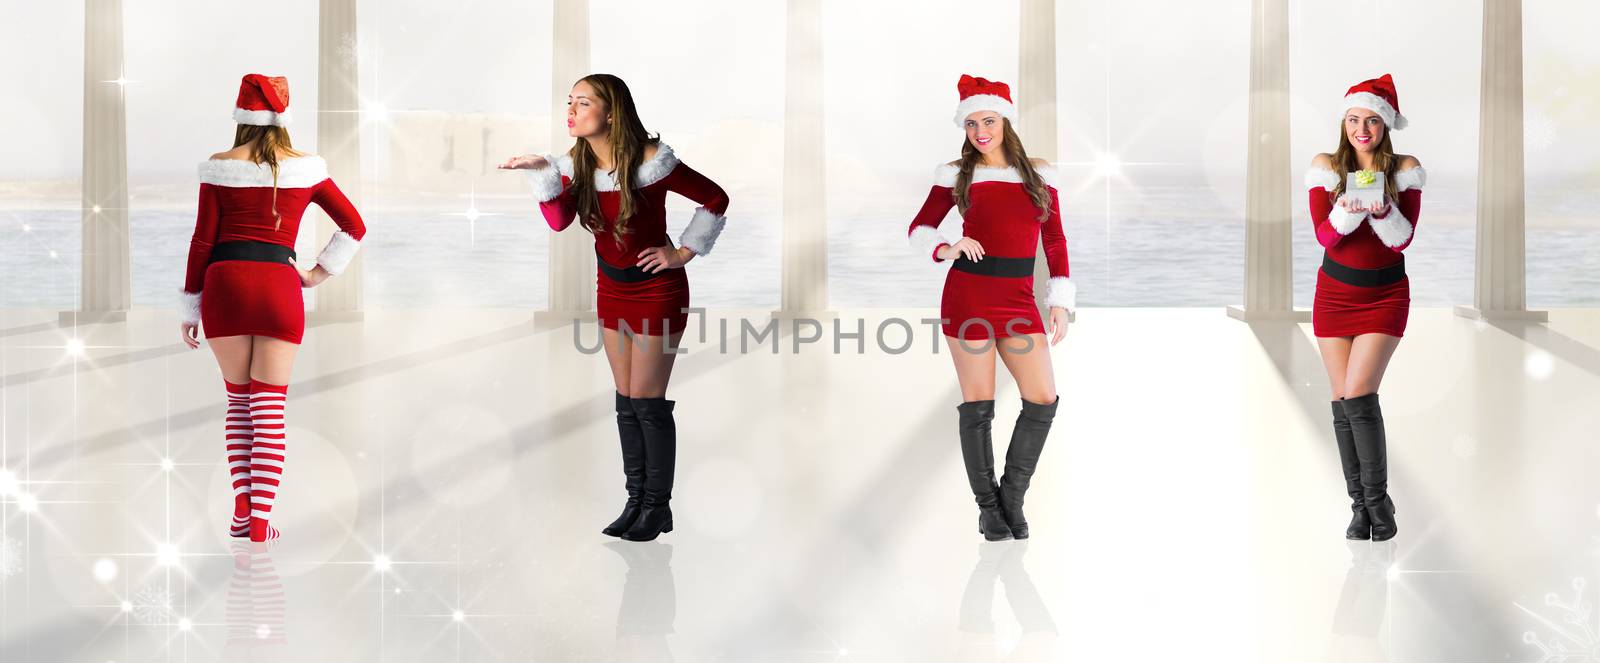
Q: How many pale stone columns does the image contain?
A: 7